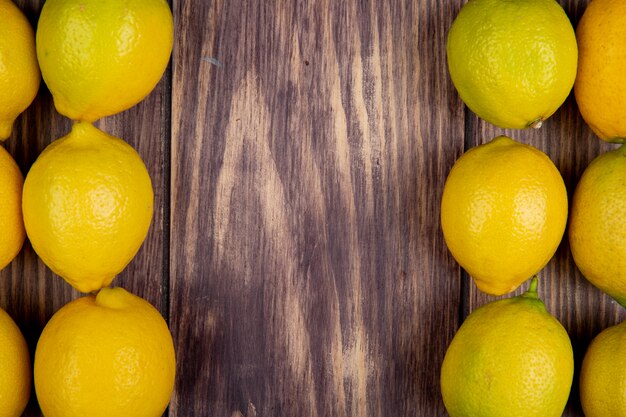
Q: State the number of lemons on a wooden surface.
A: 12